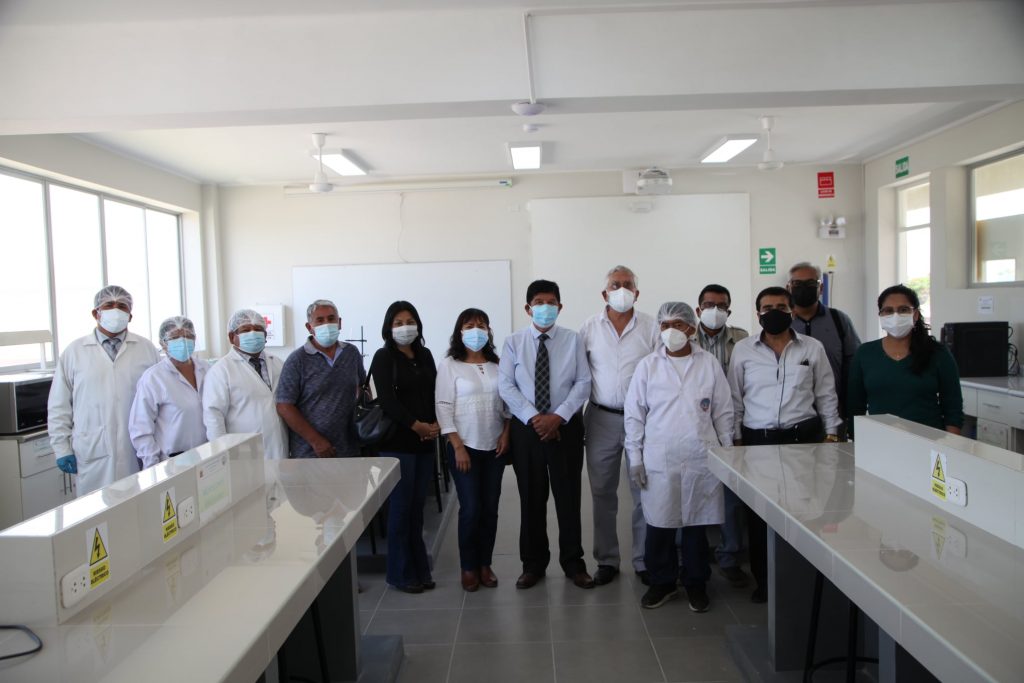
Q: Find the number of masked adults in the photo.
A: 13